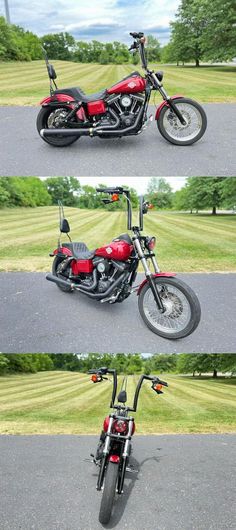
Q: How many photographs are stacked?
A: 3